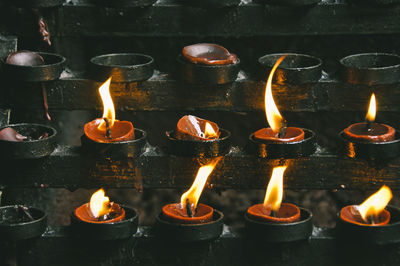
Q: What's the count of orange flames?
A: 8